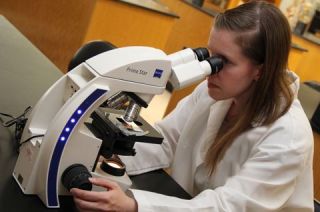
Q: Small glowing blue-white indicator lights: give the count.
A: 4